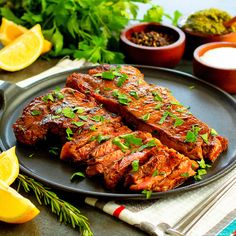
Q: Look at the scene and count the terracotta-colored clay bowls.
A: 3